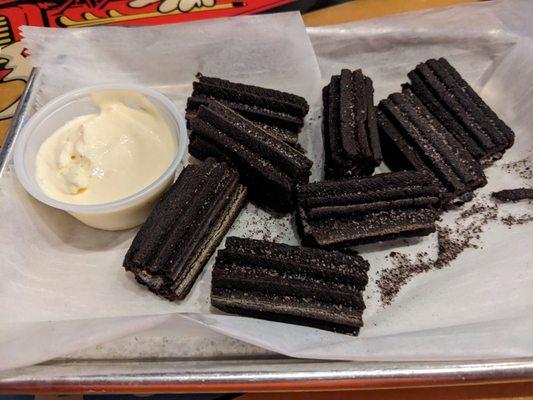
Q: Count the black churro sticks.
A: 8